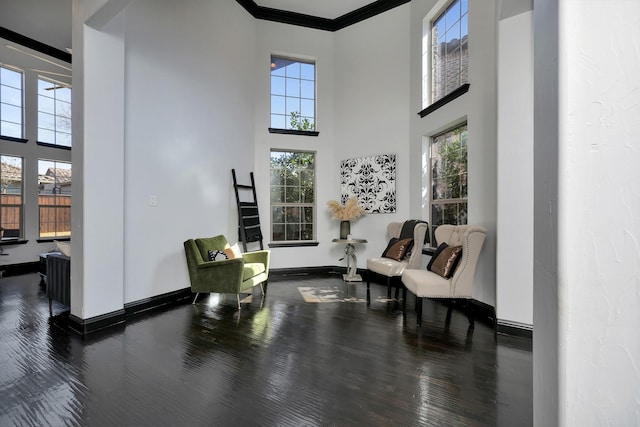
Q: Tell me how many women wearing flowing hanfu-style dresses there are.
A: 0